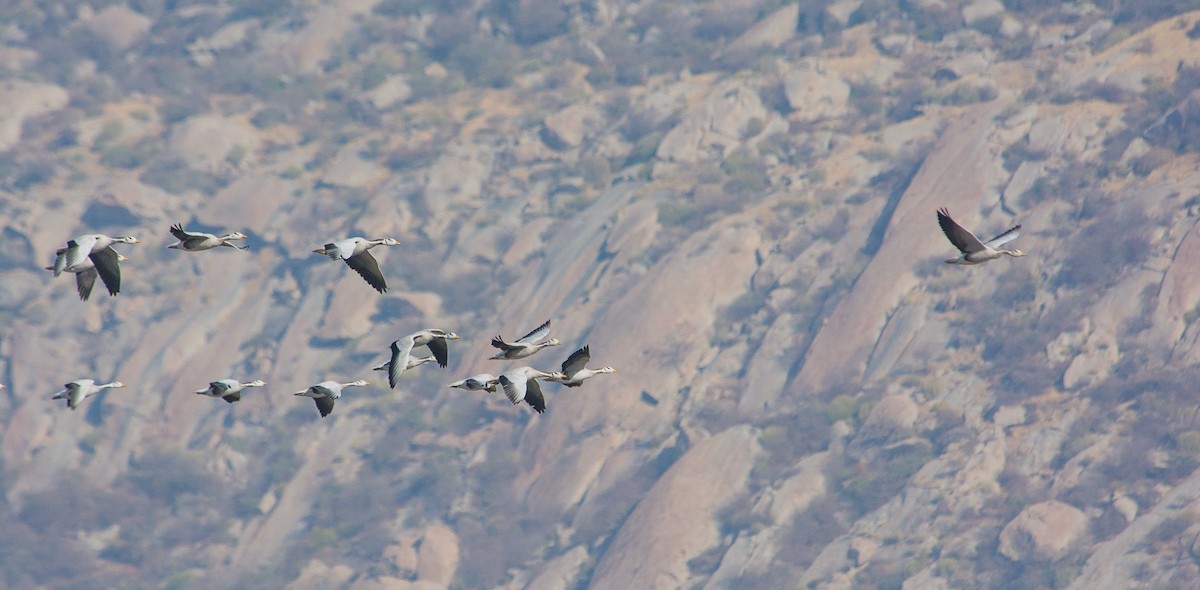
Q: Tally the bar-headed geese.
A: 14